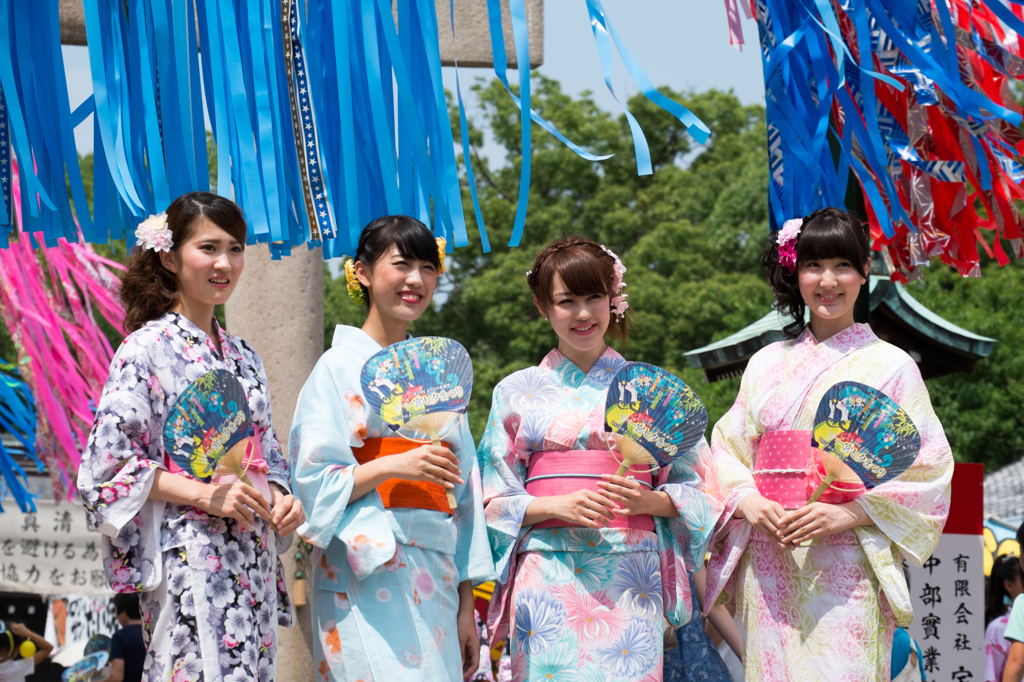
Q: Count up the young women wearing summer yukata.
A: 4